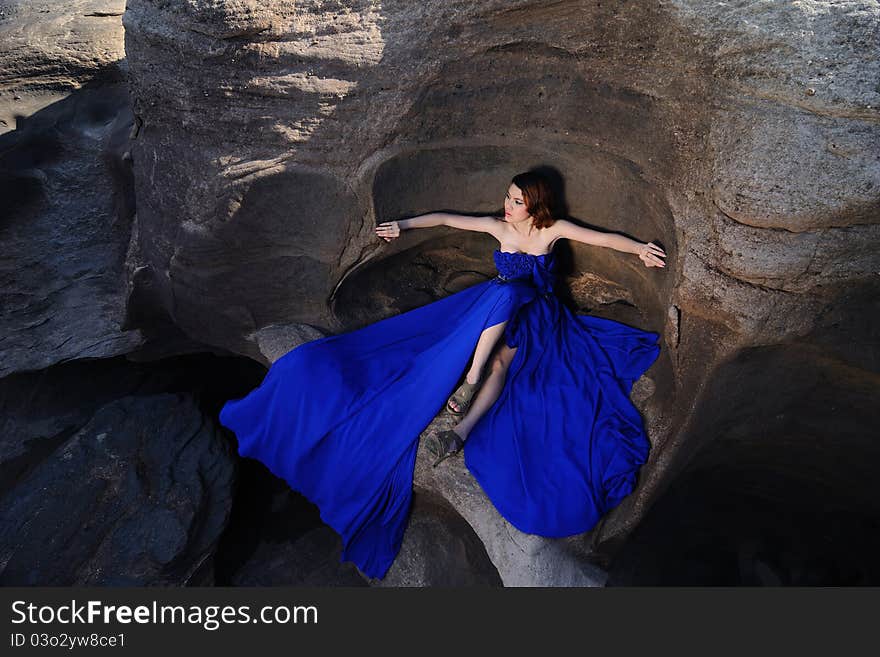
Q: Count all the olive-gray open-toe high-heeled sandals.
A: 2